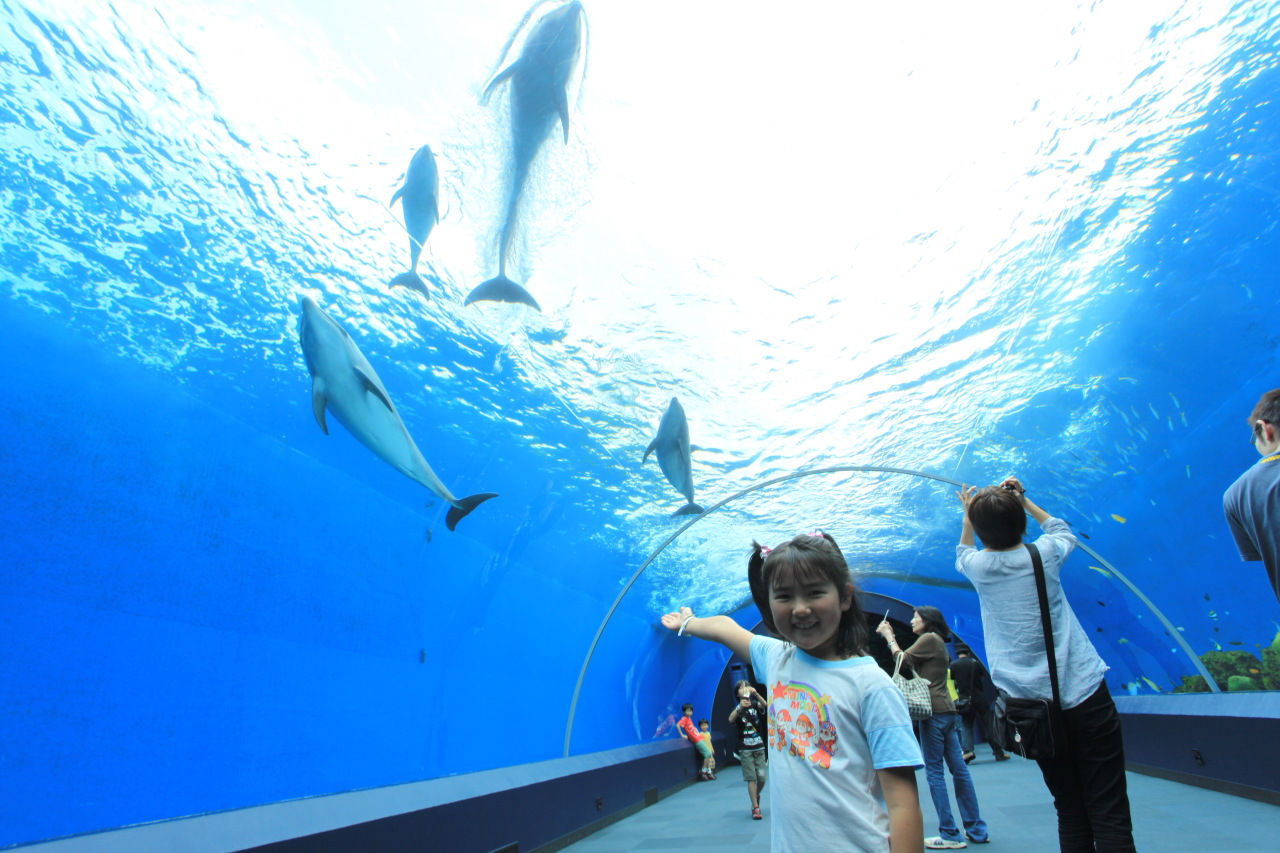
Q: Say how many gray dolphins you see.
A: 4